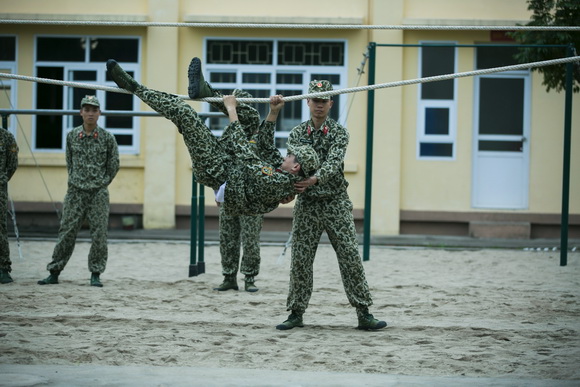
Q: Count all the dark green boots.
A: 9